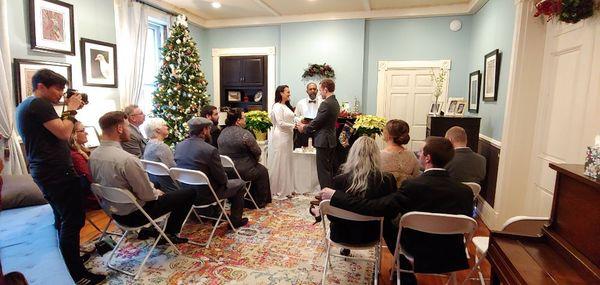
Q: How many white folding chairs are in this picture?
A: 8